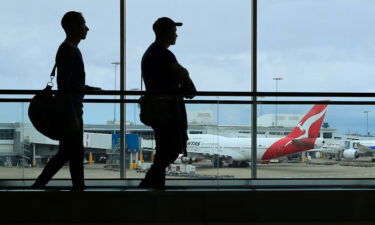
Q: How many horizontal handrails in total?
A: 2